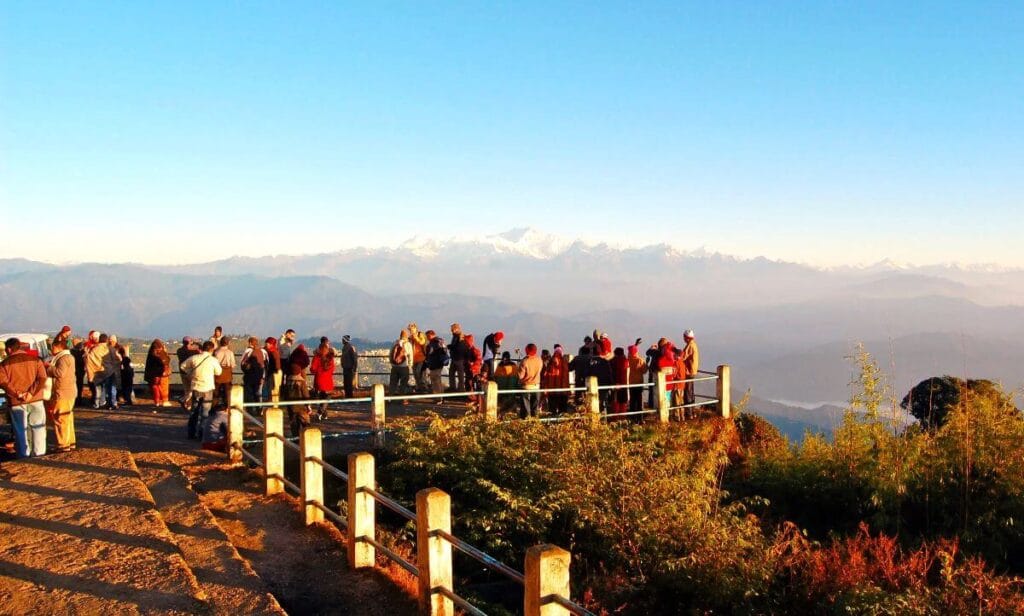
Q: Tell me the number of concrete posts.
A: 11